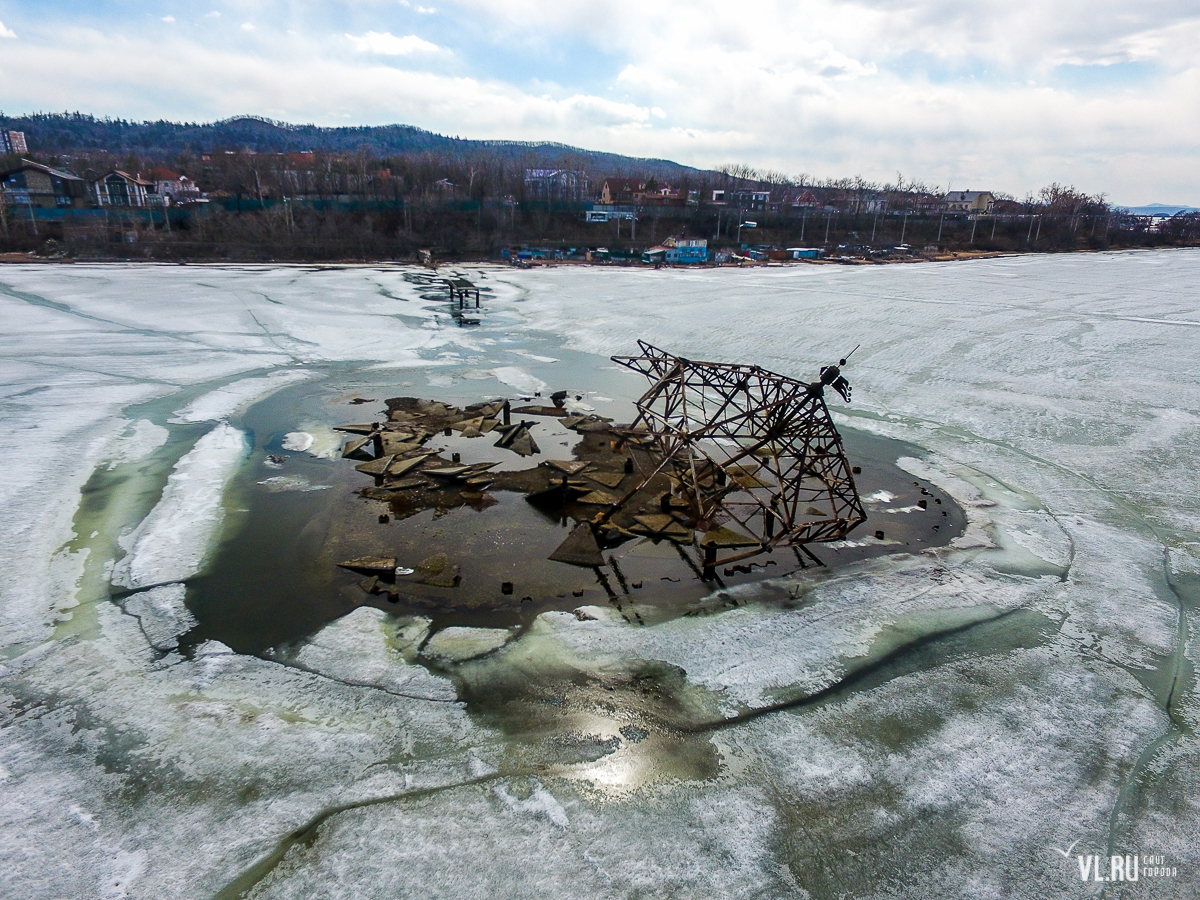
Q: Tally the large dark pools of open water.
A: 1